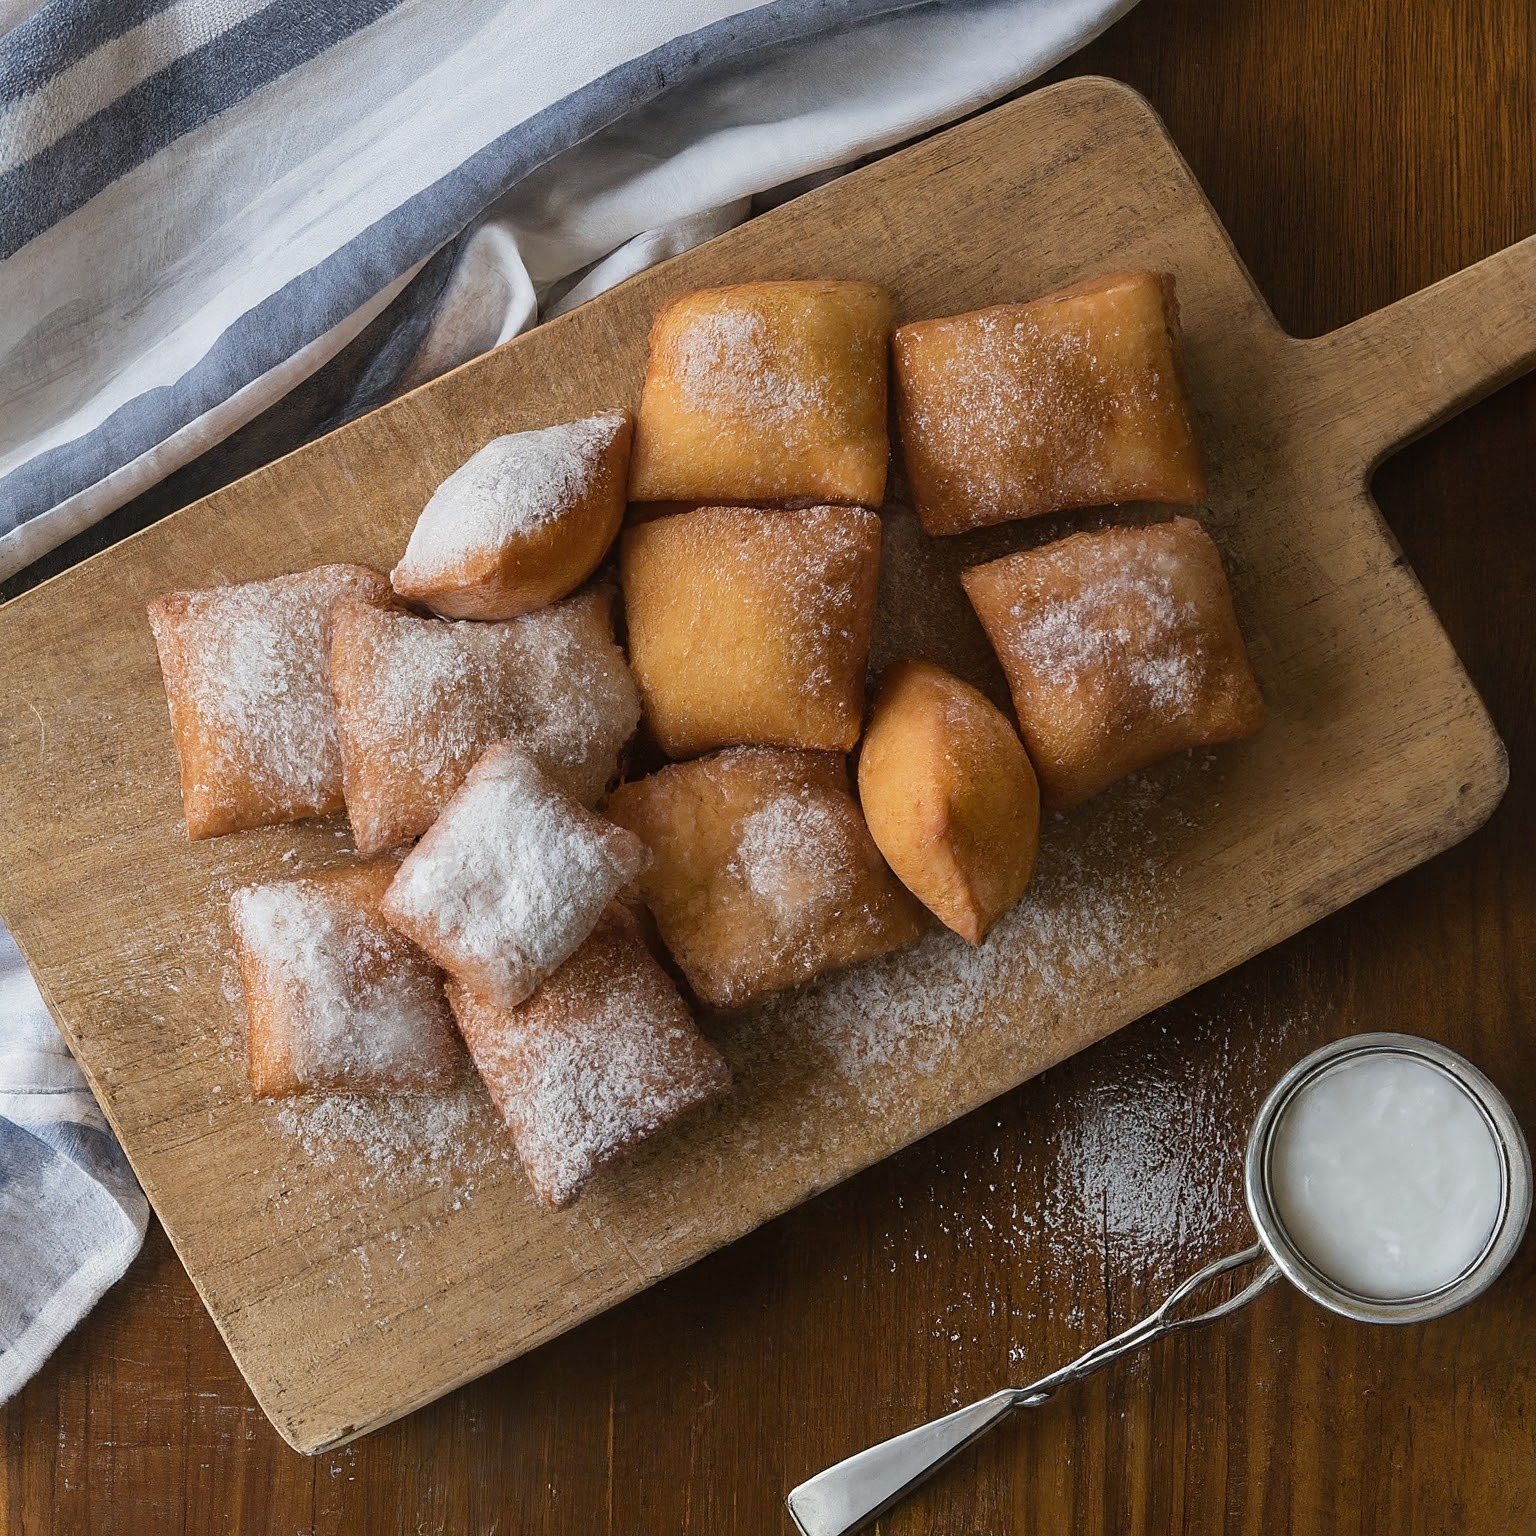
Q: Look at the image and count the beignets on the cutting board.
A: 12